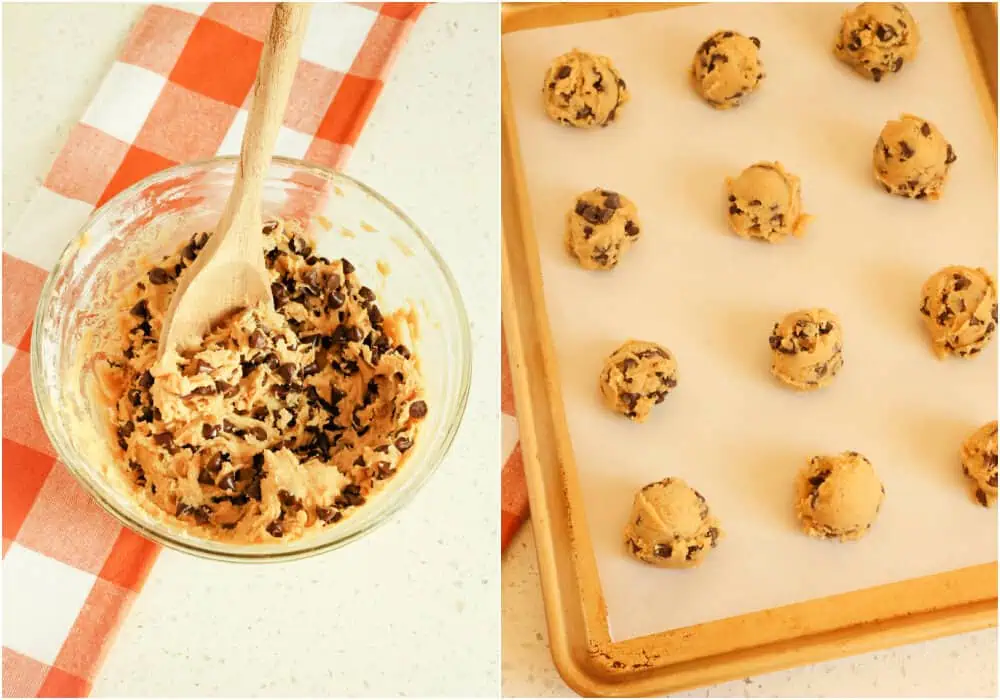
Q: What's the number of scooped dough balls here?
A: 12